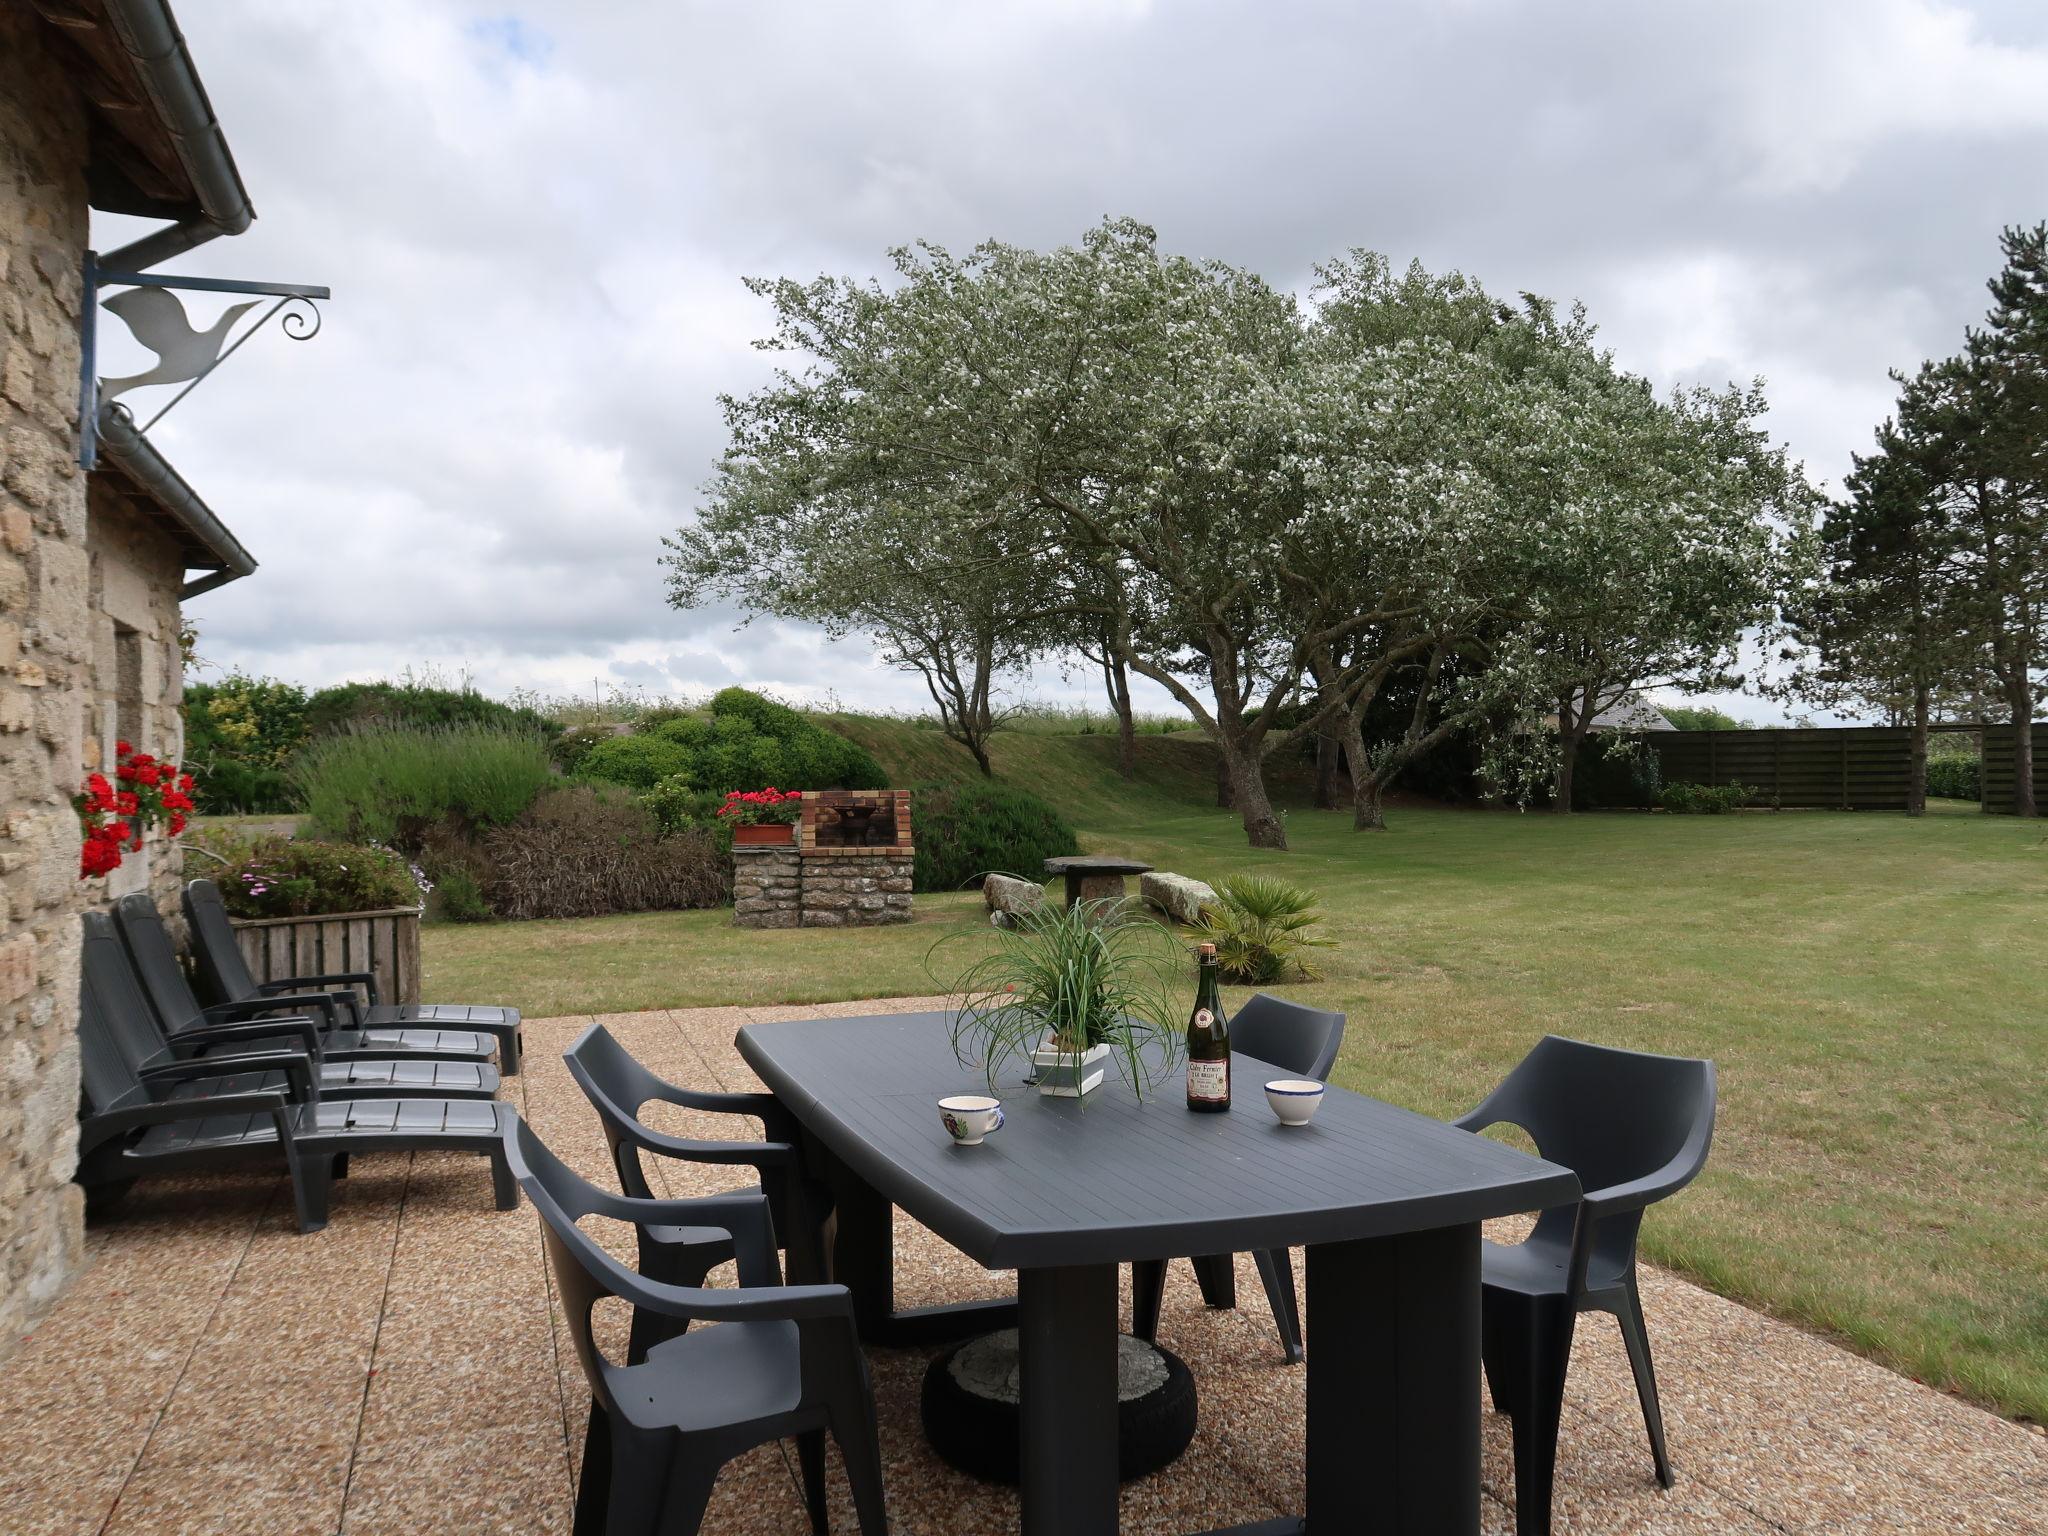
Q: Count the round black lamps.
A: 0